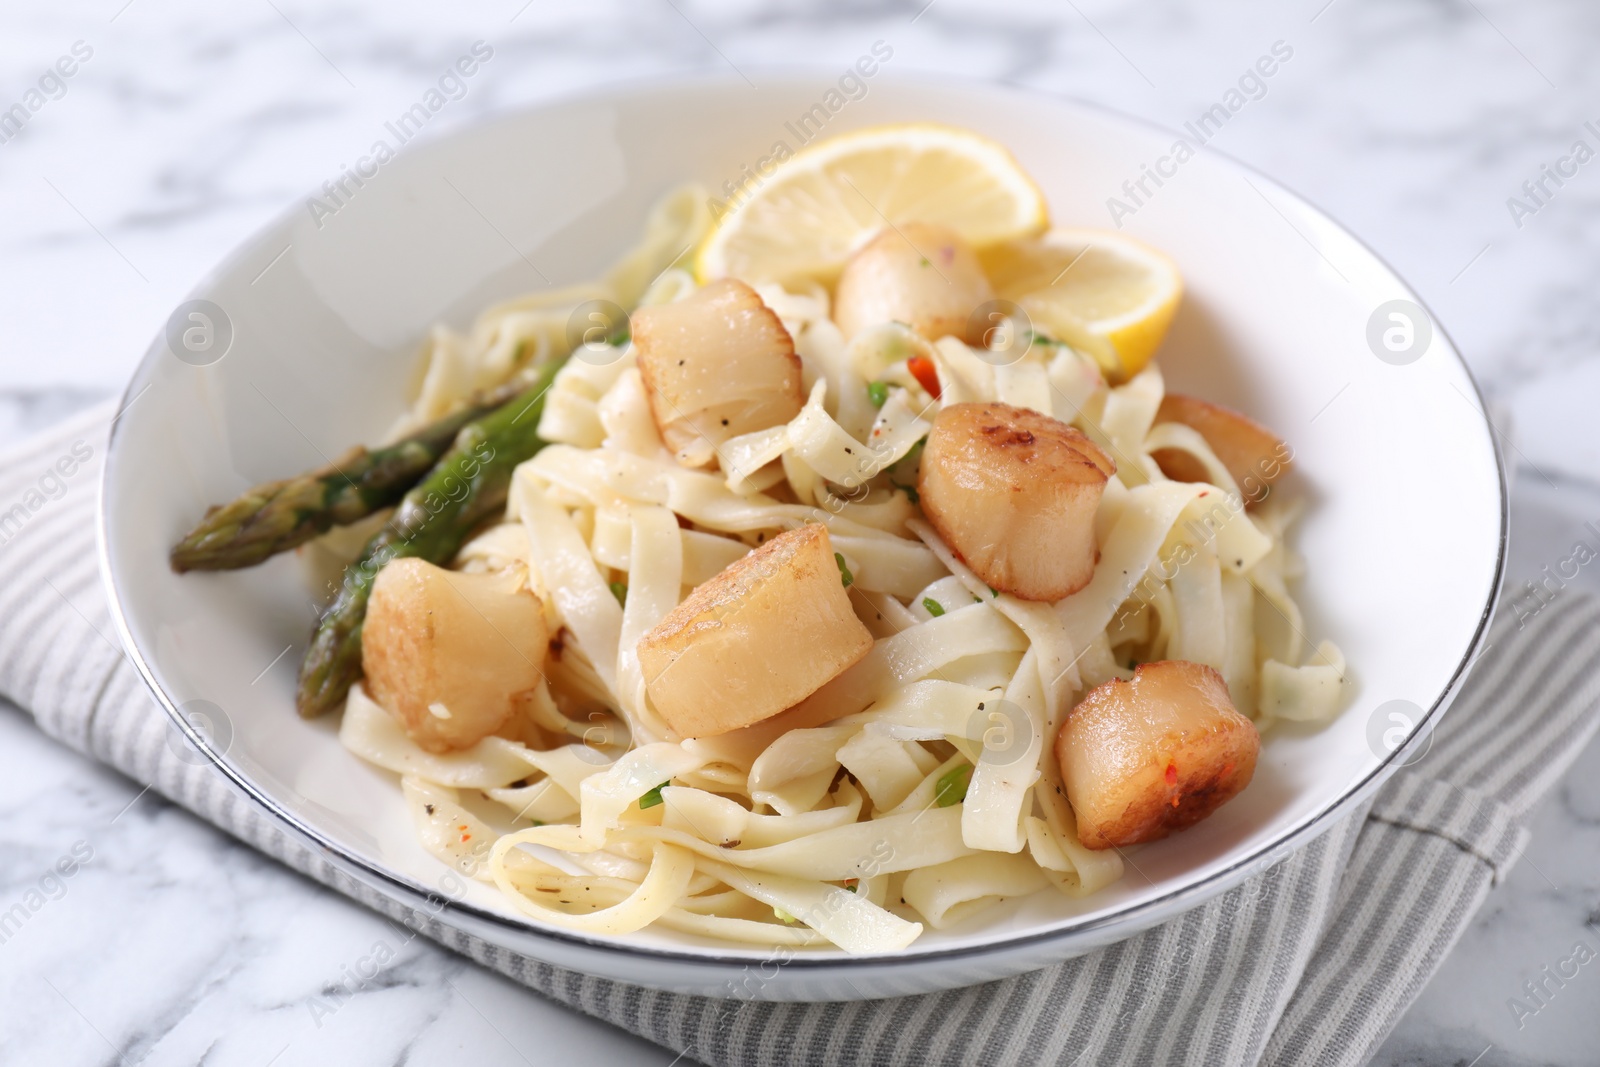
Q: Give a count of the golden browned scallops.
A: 7